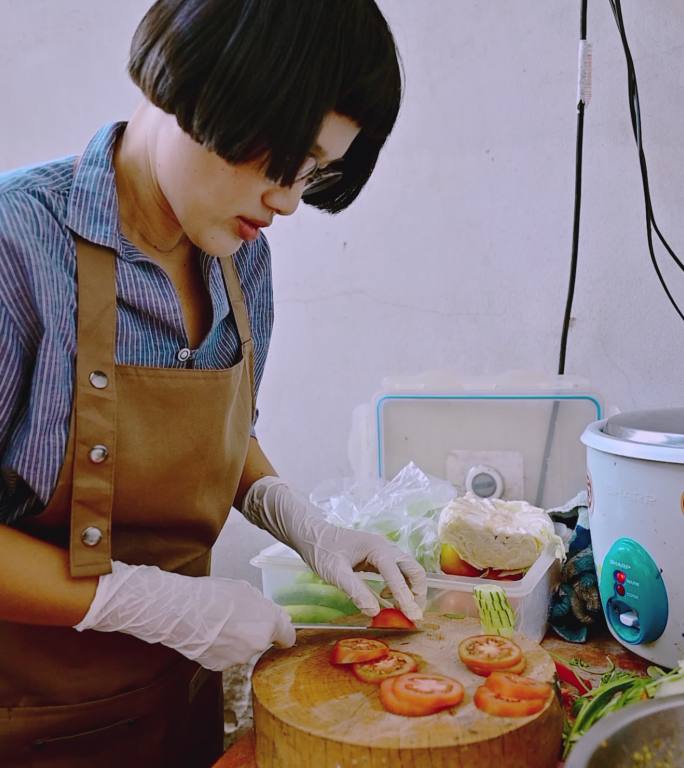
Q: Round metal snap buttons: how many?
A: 3